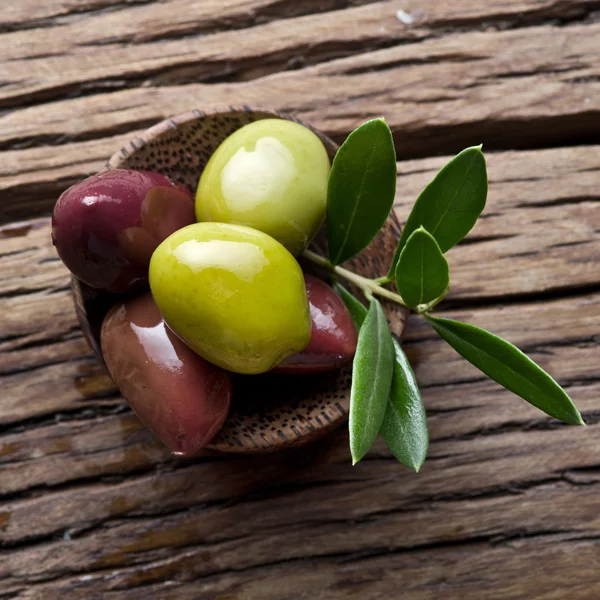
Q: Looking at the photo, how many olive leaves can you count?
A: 6